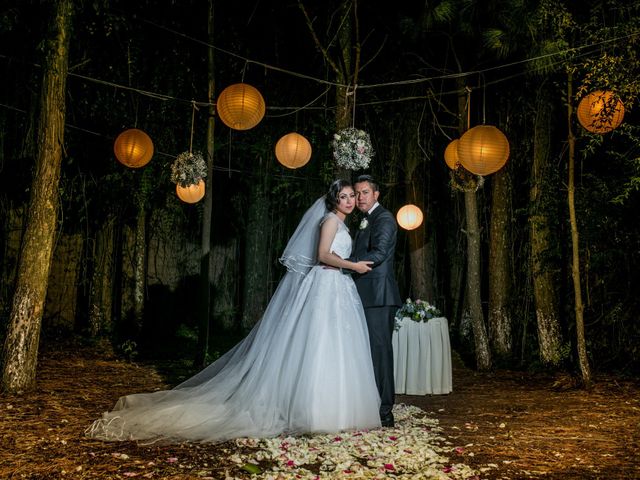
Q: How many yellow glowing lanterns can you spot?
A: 8